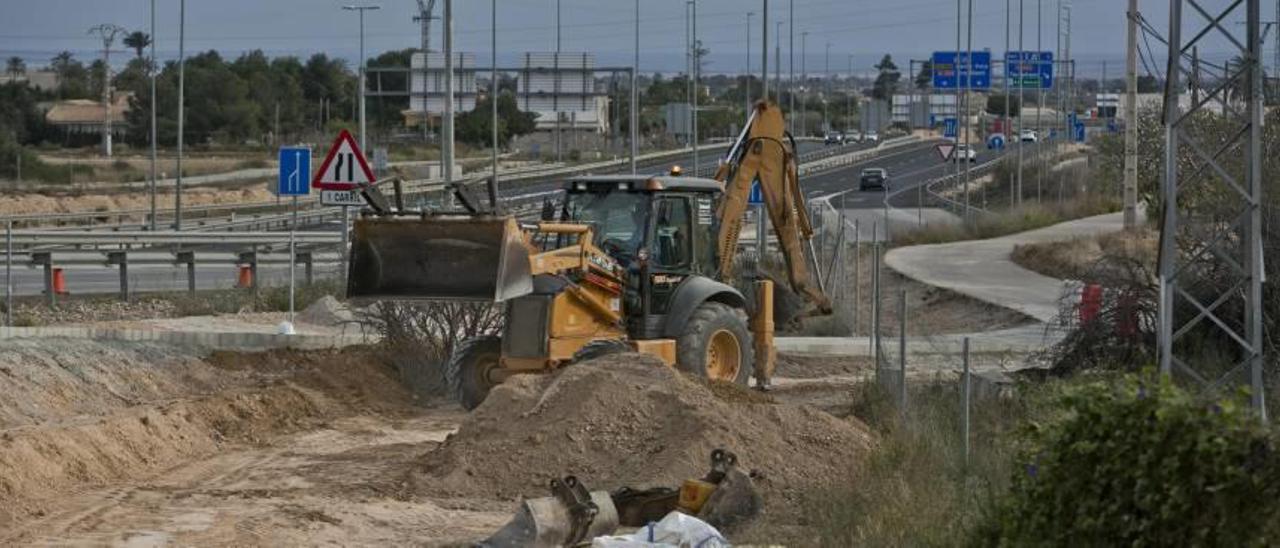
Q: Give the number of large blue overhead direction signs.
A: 2